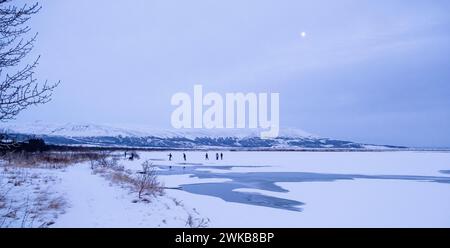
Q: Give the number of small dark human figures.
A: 5